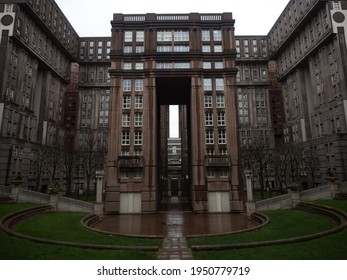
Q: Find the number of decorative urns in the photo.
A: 4